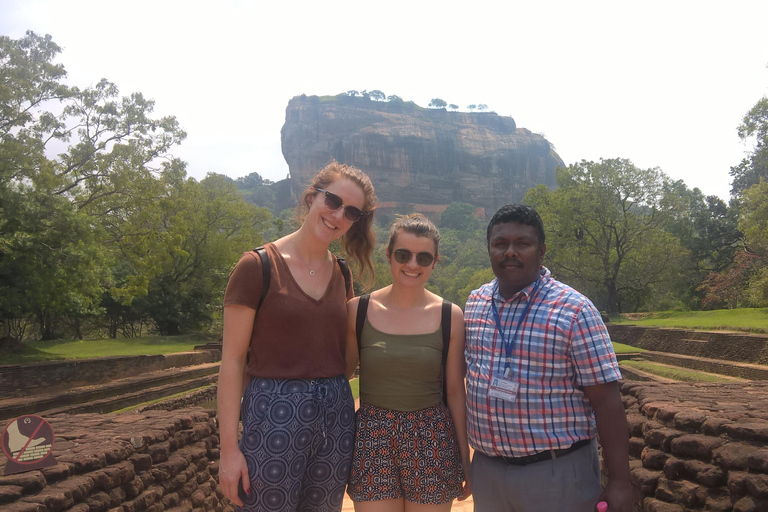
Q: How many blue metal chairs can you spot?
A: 0